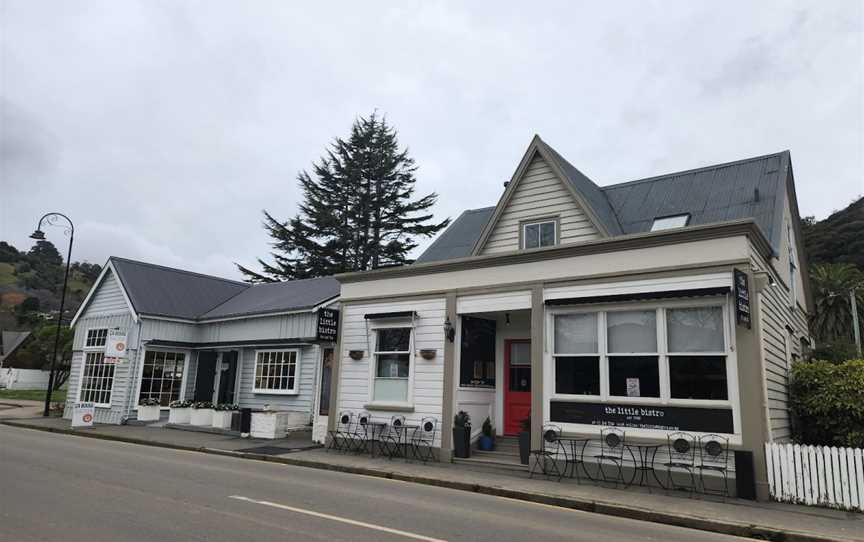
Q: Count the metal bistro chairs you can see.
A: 8